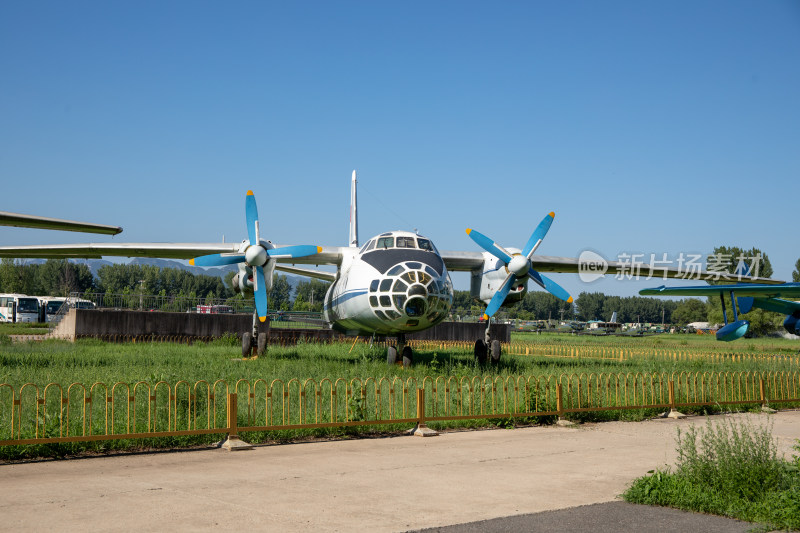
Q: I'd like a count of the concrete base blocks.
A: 5